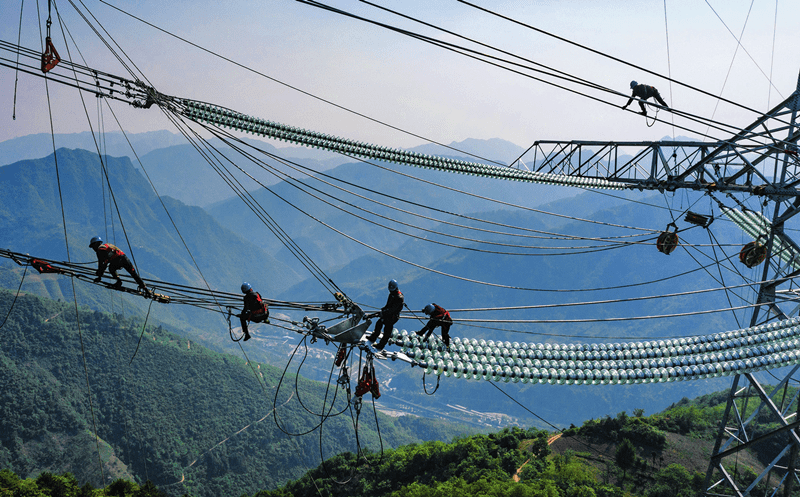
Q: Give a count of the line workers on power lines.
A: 5